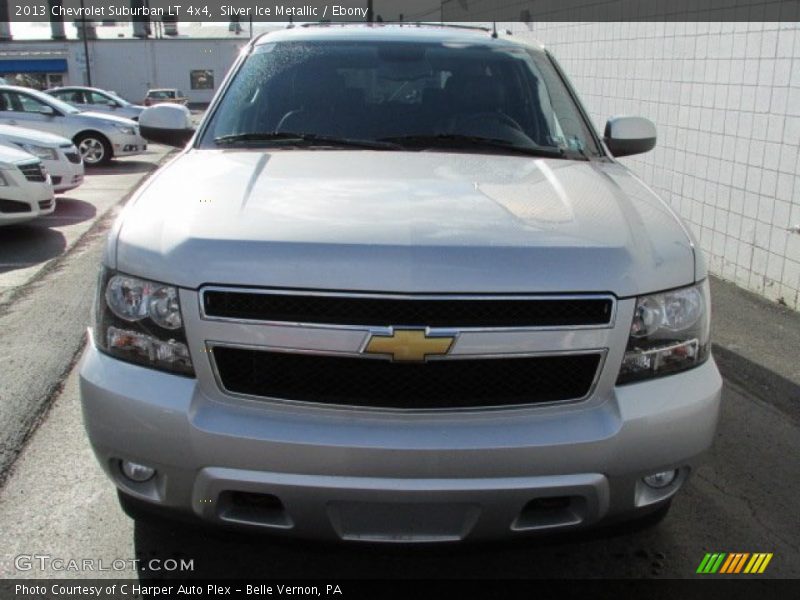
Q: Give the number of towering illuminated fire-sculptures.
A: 0